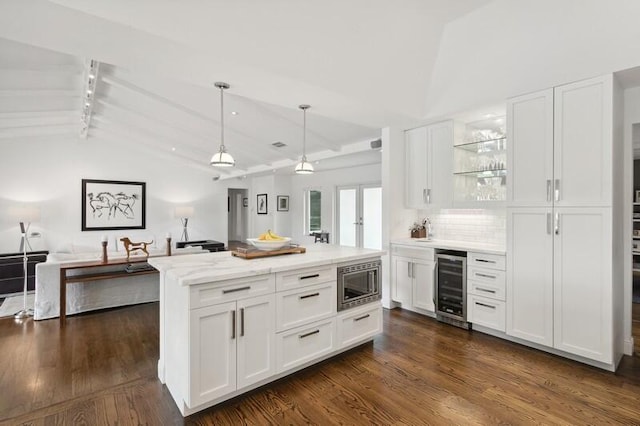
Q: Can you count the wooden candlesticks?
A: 2